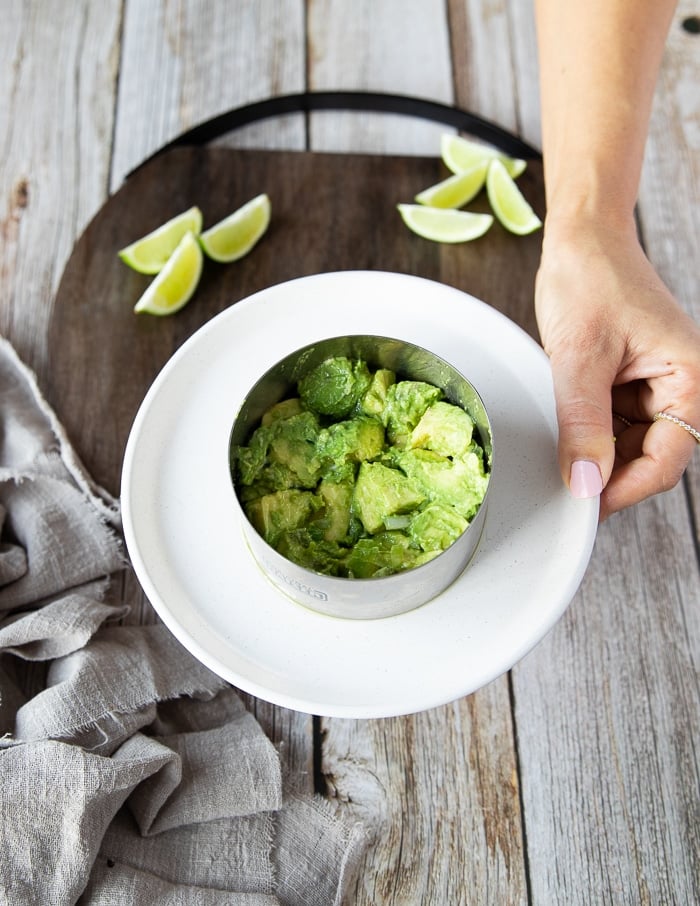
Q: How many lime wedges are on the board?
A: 7